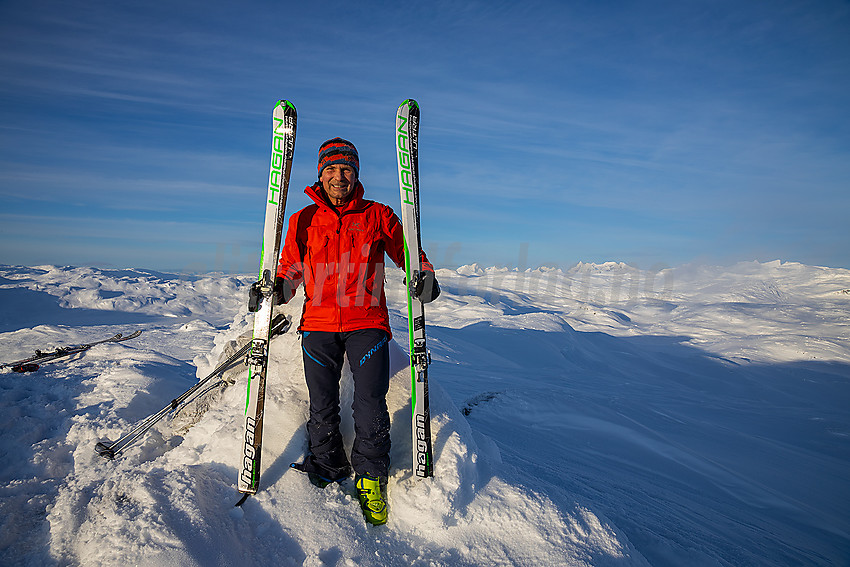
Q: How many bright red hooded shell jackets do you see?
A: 1